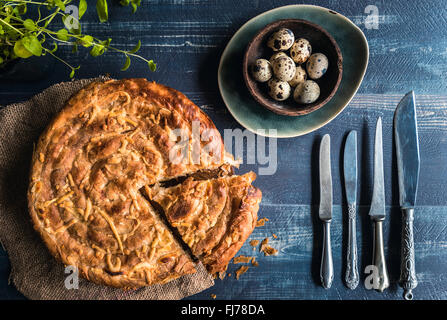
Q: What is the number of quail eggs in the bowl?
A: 9